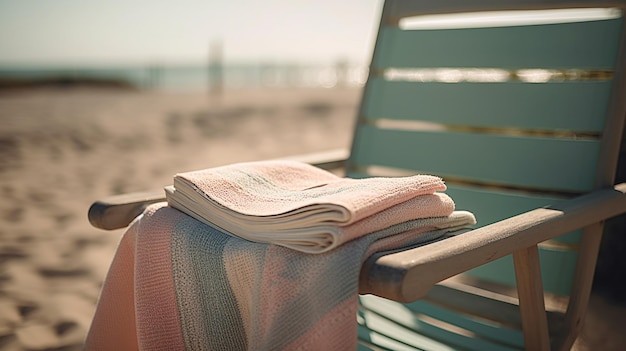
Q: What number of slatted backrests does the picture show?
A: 1